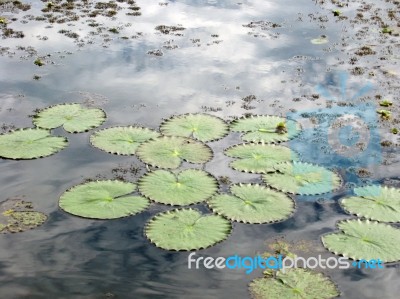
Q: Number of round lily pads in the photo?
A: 15